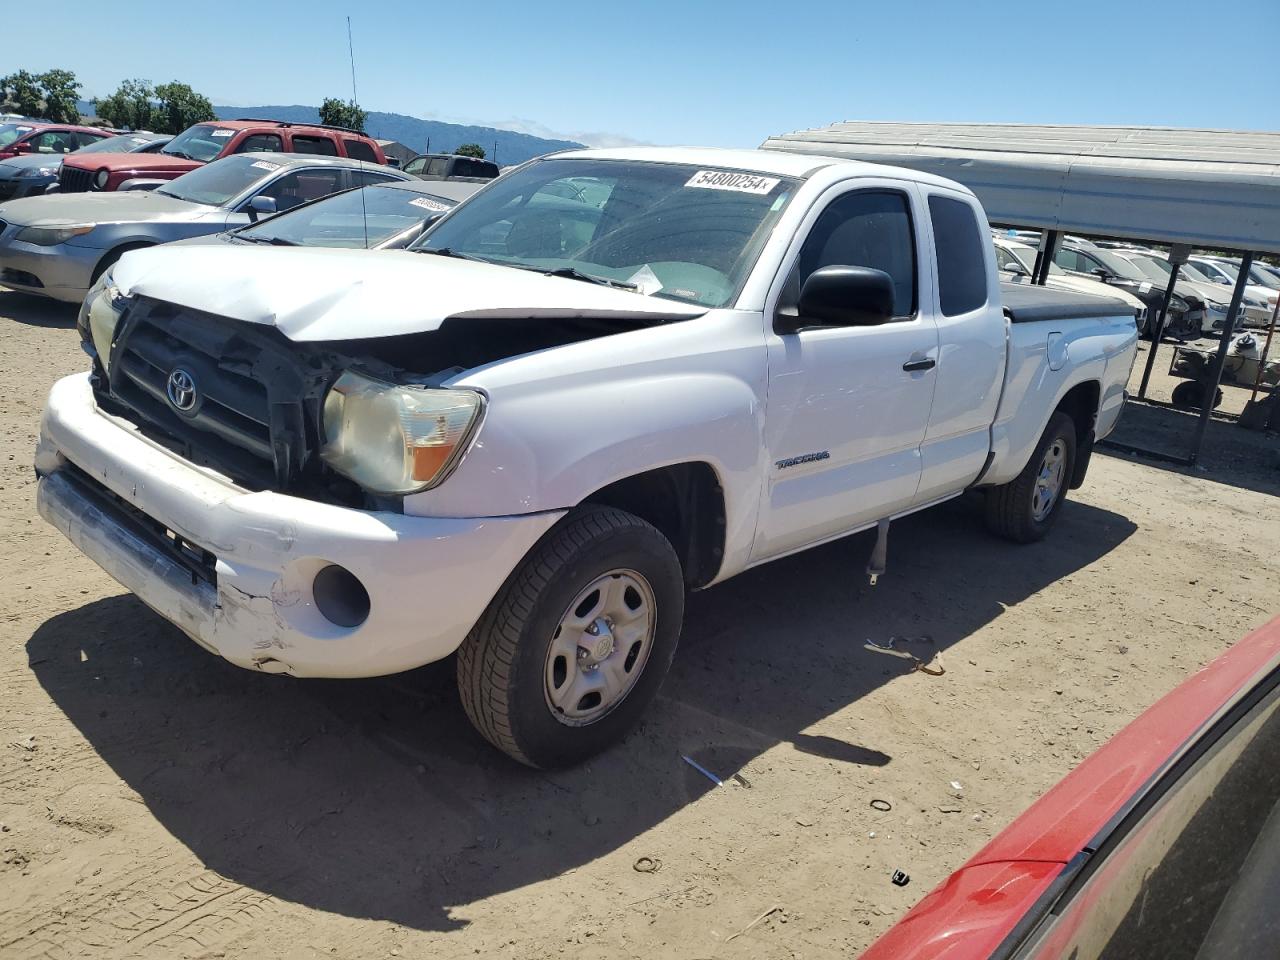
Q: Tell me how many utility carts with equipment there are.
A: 1